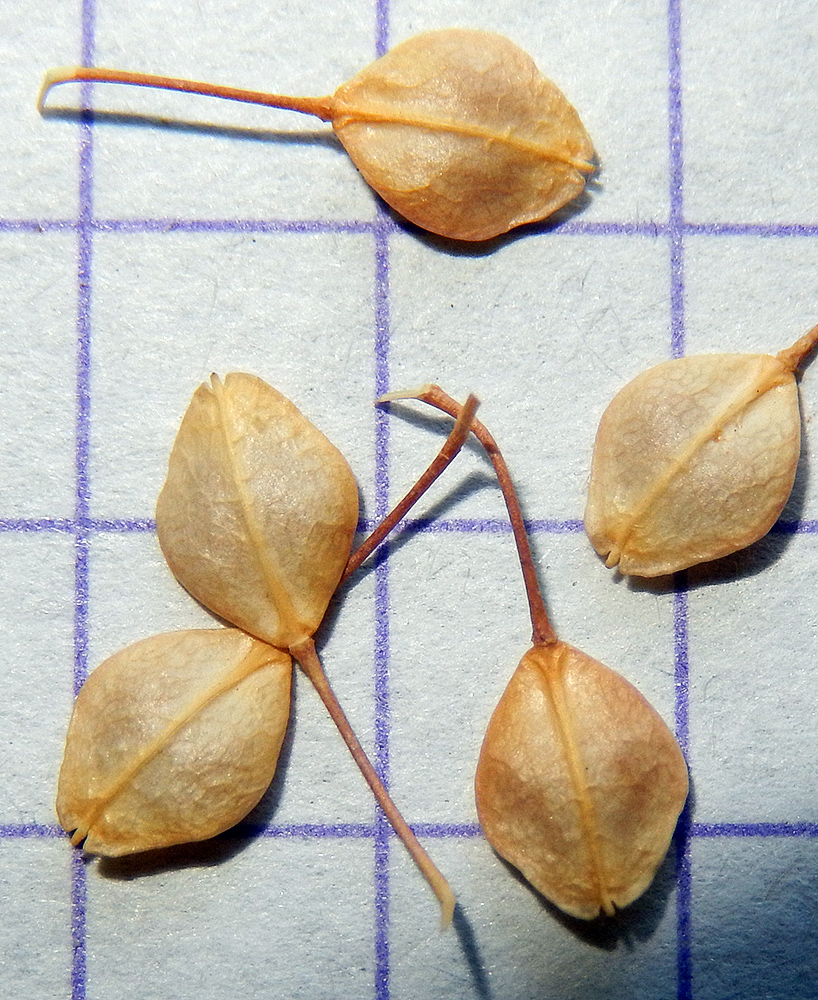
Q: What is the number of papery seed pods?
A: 5